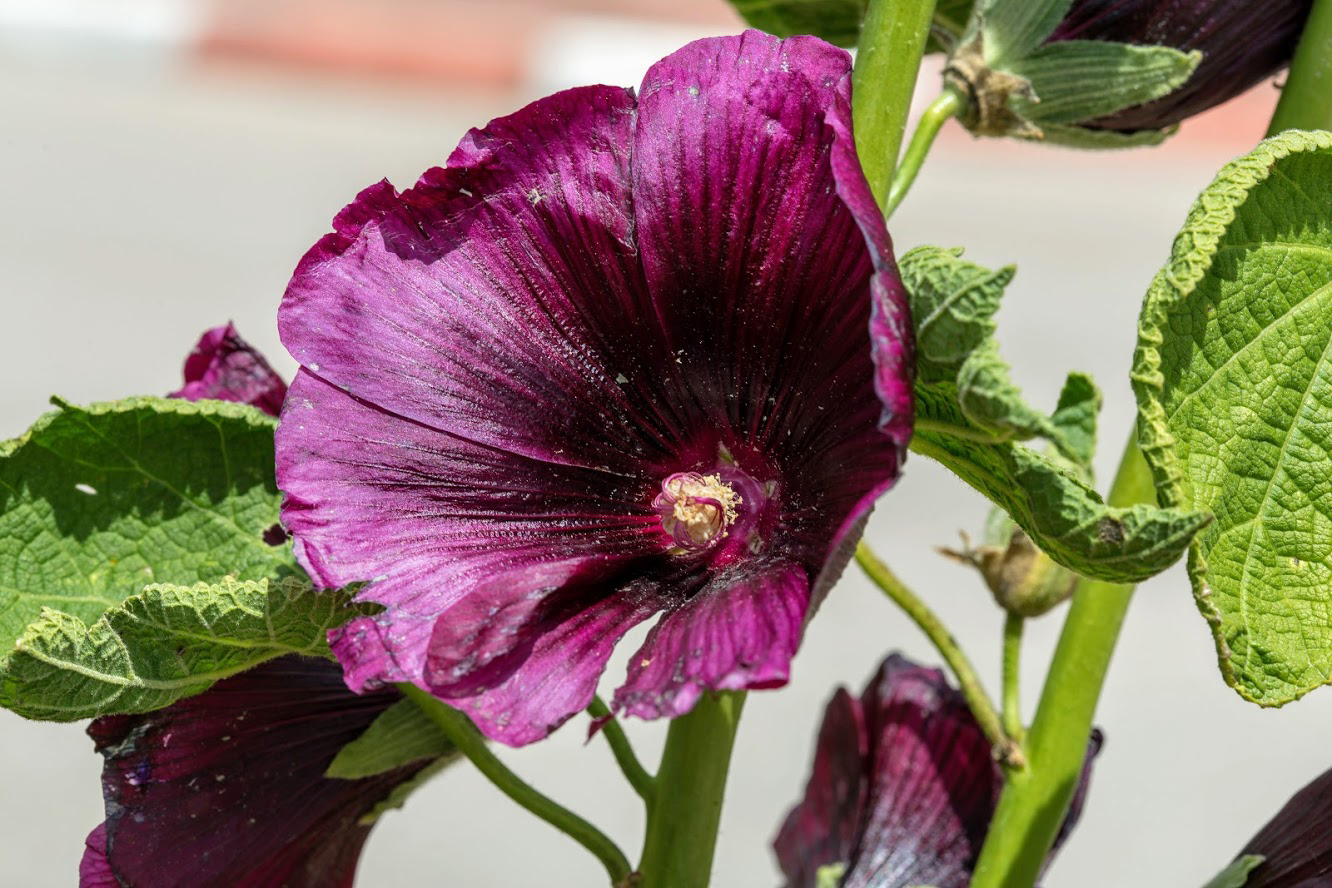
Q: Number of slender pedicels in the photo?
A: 5